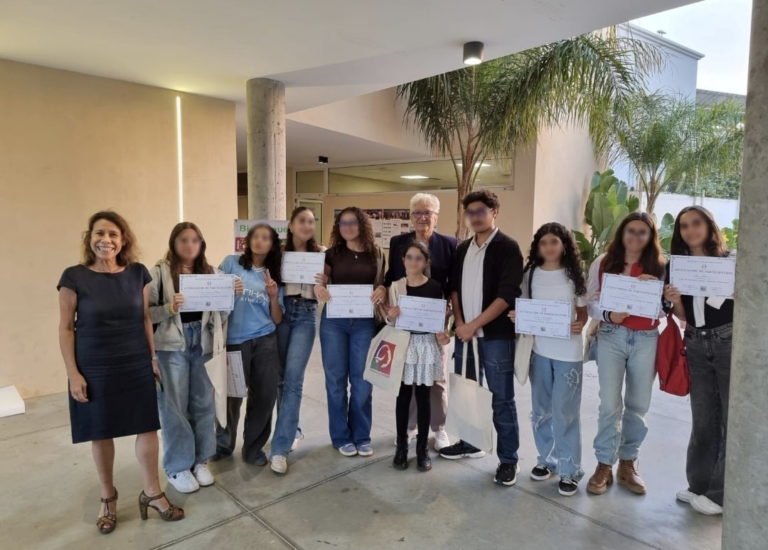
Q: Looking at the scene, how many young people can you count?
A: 9